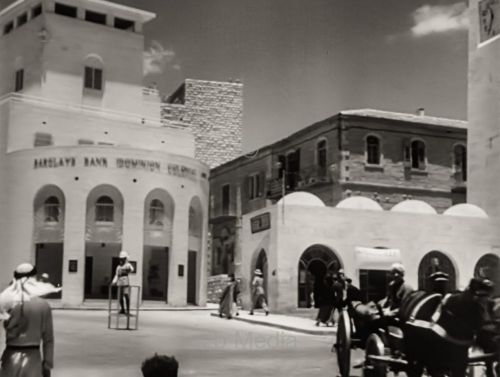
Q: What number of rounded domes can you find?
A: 4